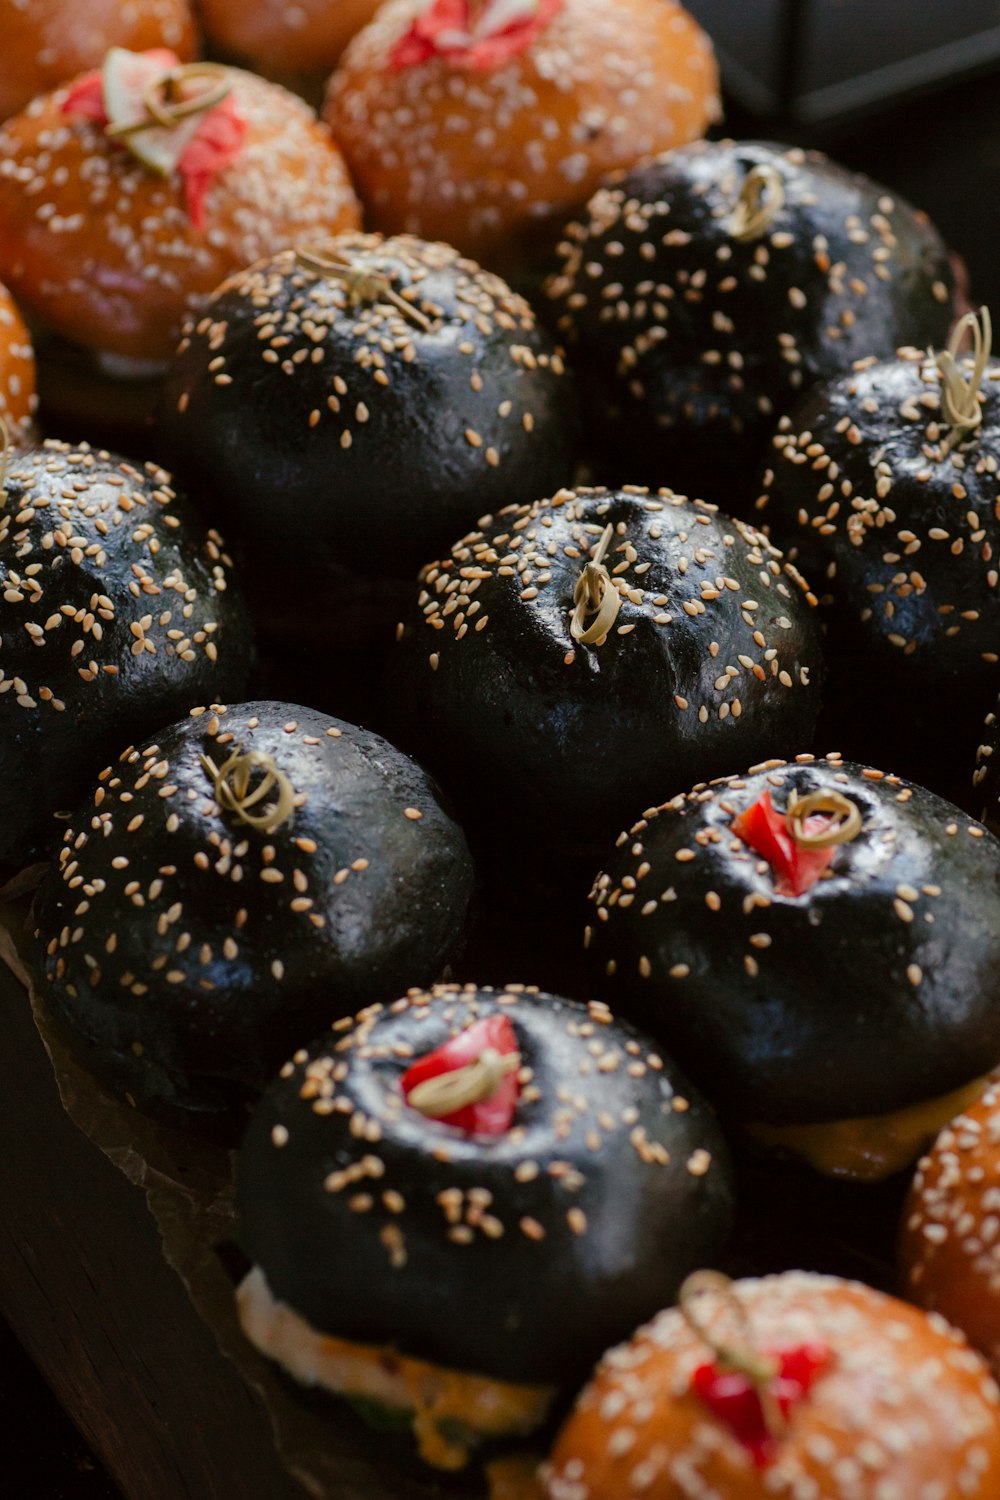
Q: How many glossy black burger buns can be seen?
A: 8